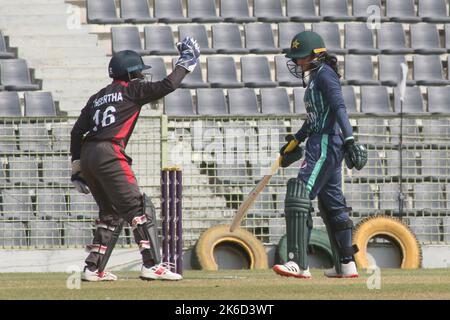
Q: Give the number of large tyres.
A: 3